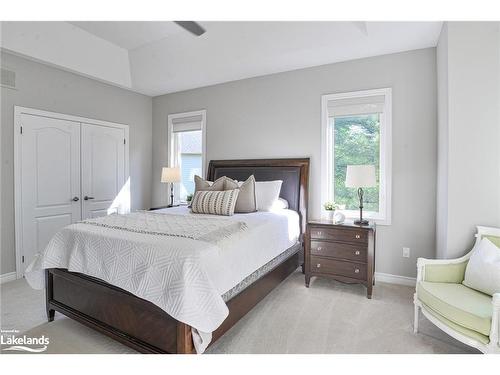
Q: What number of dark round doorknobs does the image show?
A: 2